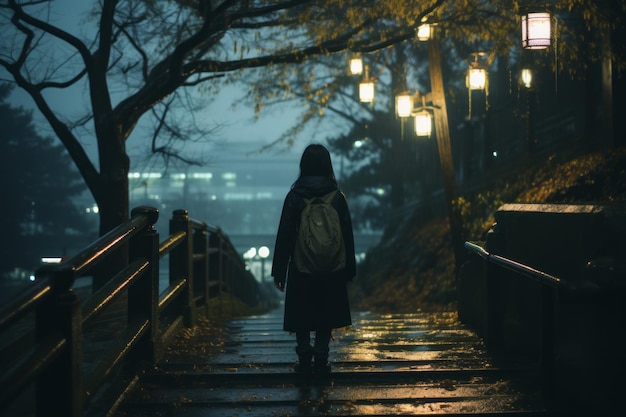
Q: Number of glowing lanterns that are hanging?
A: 8